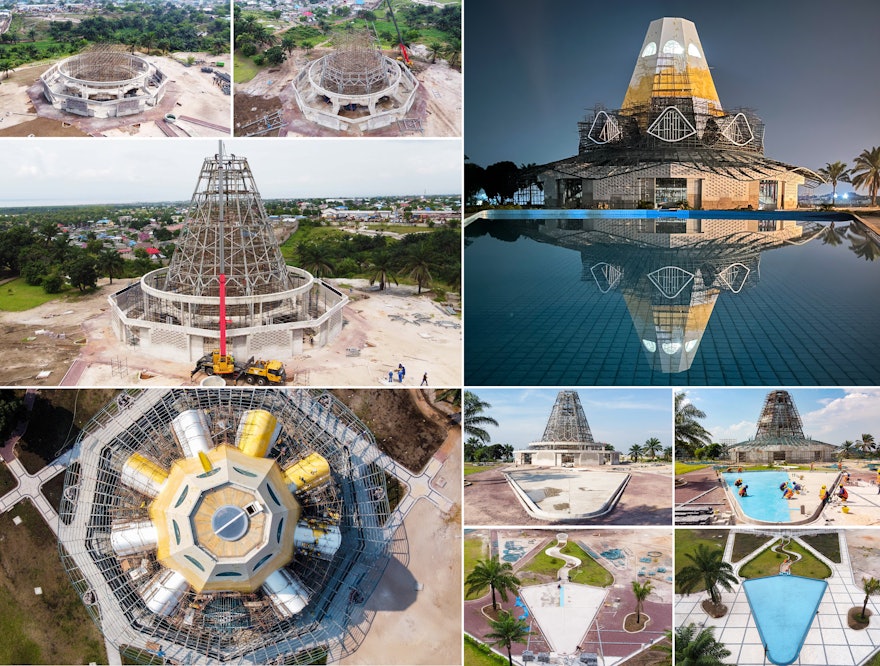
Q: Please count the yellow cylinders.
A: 3